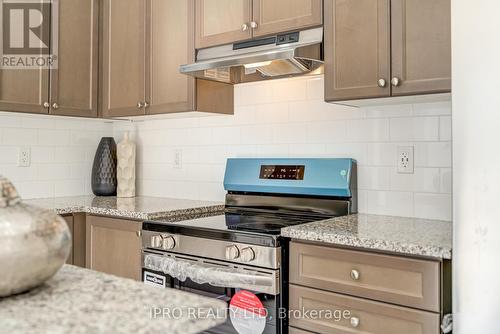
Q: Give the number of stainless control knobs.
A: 4